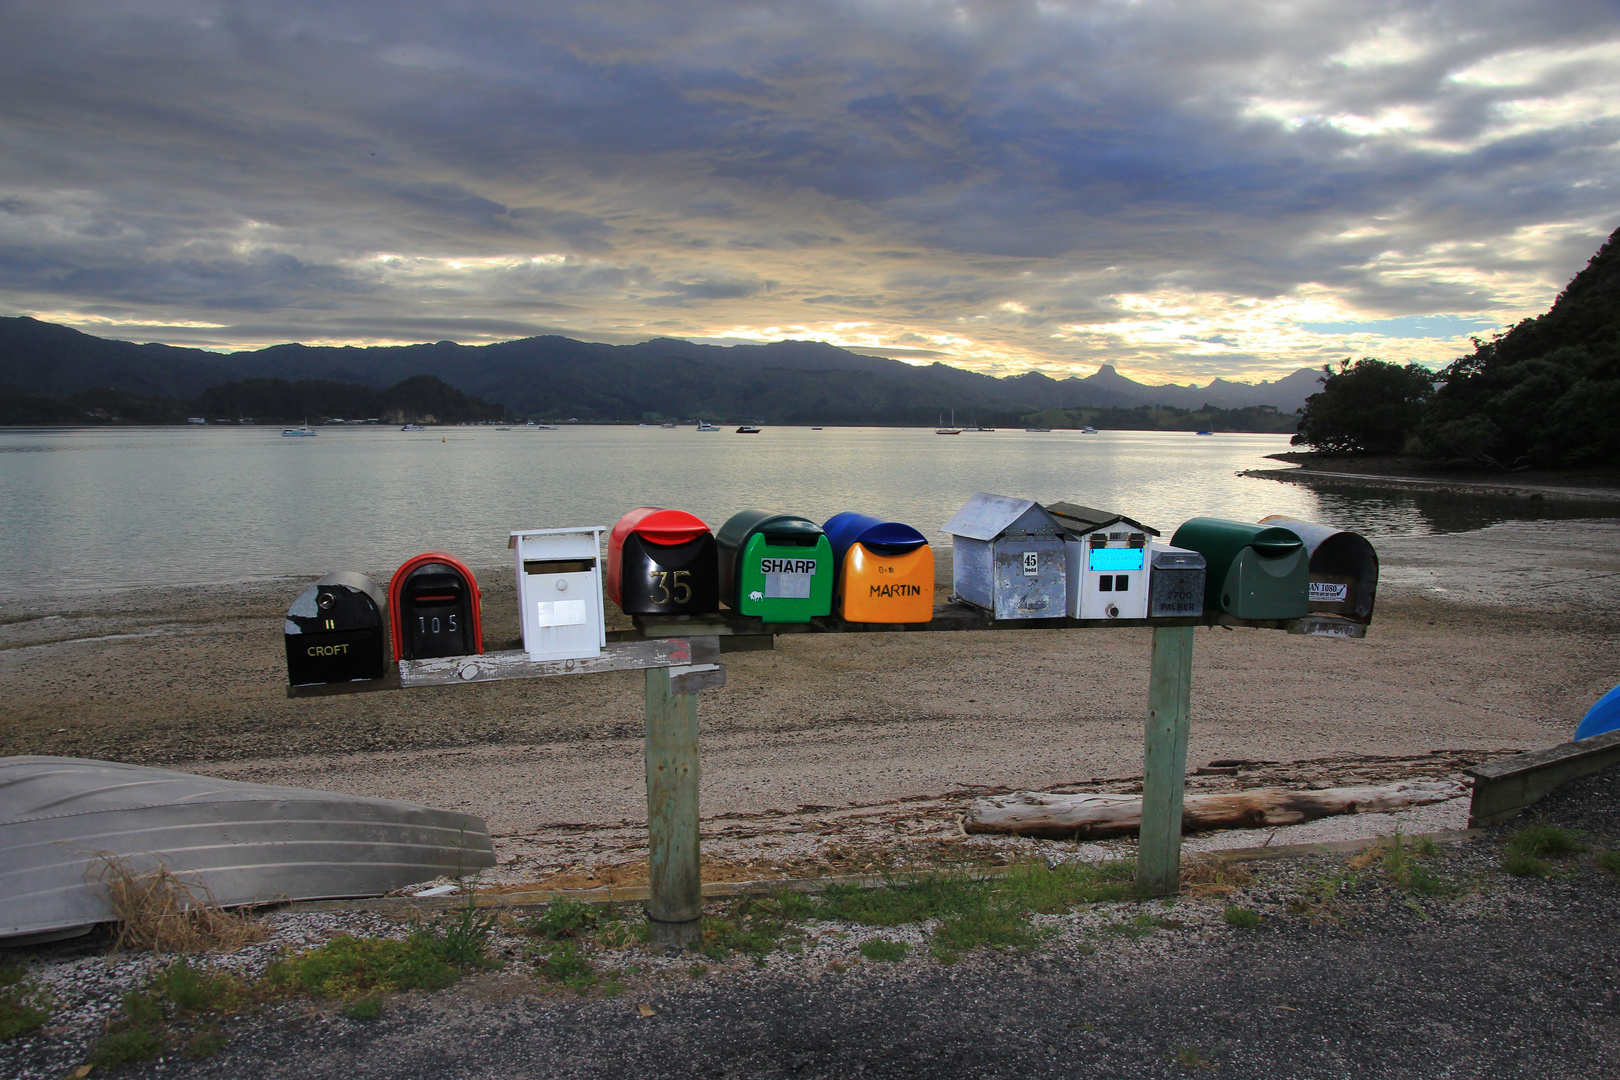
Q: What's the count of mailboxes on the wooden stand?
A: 11